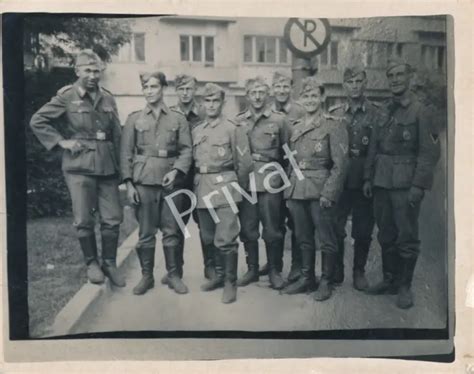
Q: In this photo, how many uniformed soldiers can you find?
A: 9